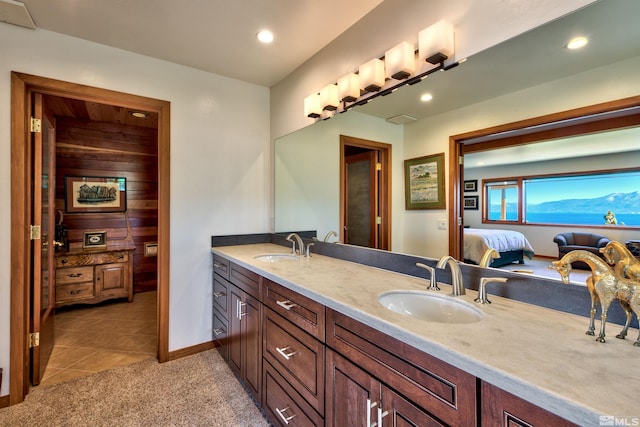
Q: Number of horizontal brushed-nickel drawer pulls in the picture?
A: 6